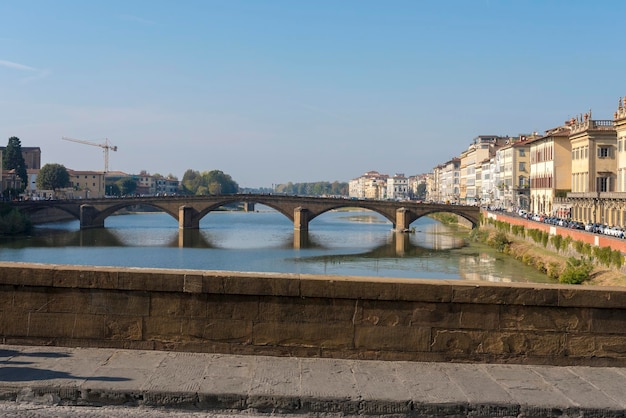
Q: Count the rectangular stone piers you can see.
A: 4